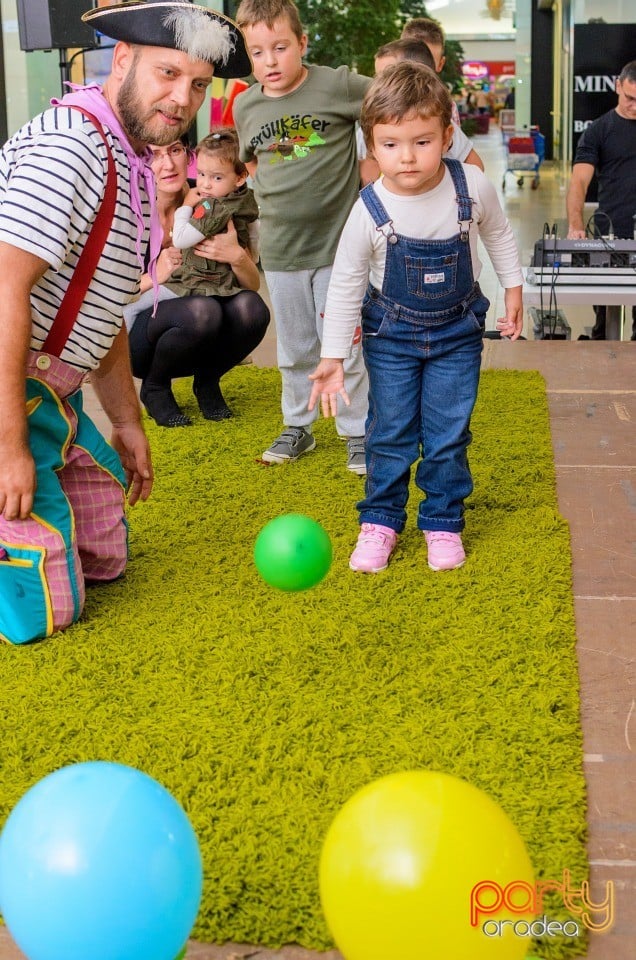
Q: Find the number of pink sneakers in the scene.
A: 2